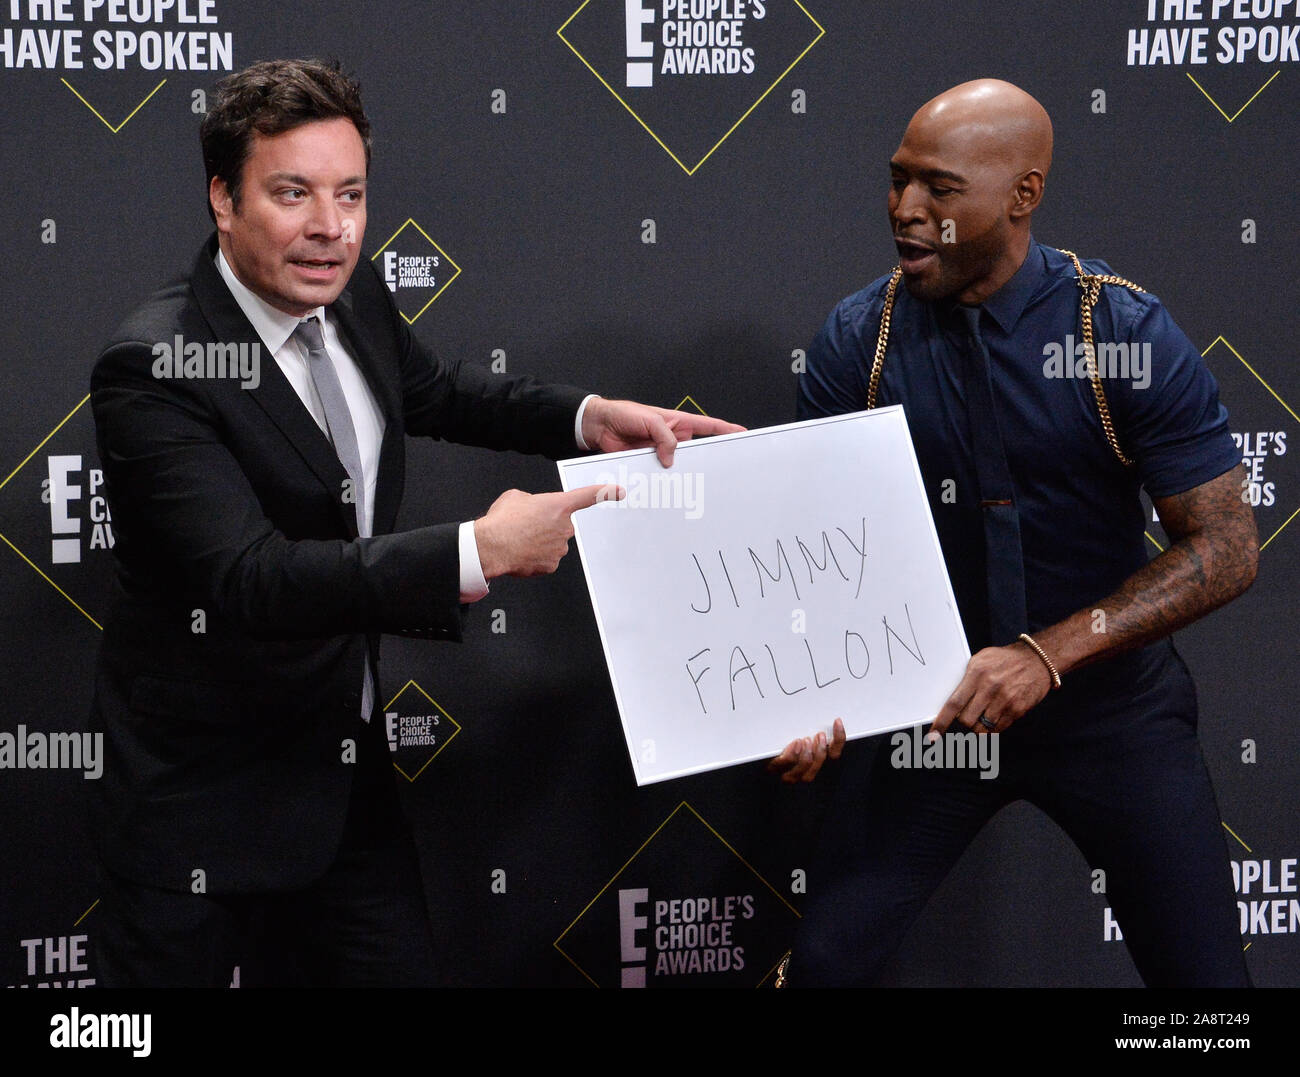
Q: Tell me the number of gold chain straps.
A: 2